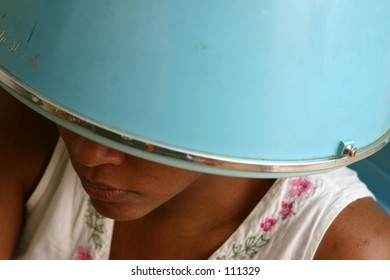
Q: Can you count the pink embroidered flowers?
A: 4